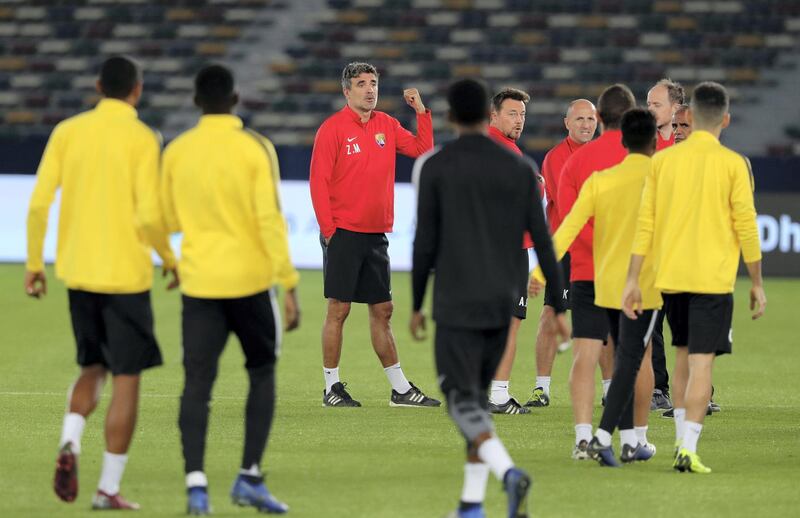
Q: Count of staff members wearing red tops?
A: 5